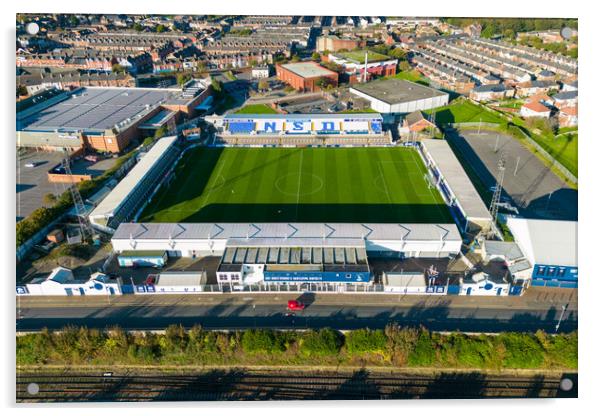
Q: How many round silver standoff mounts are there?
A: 4